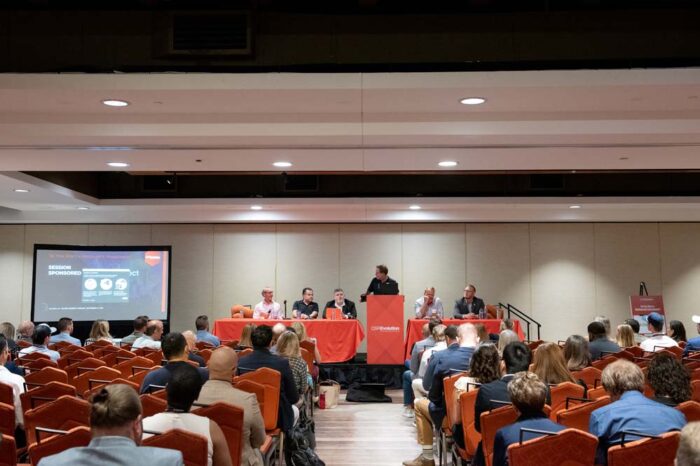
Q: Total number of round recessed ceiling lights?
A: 10